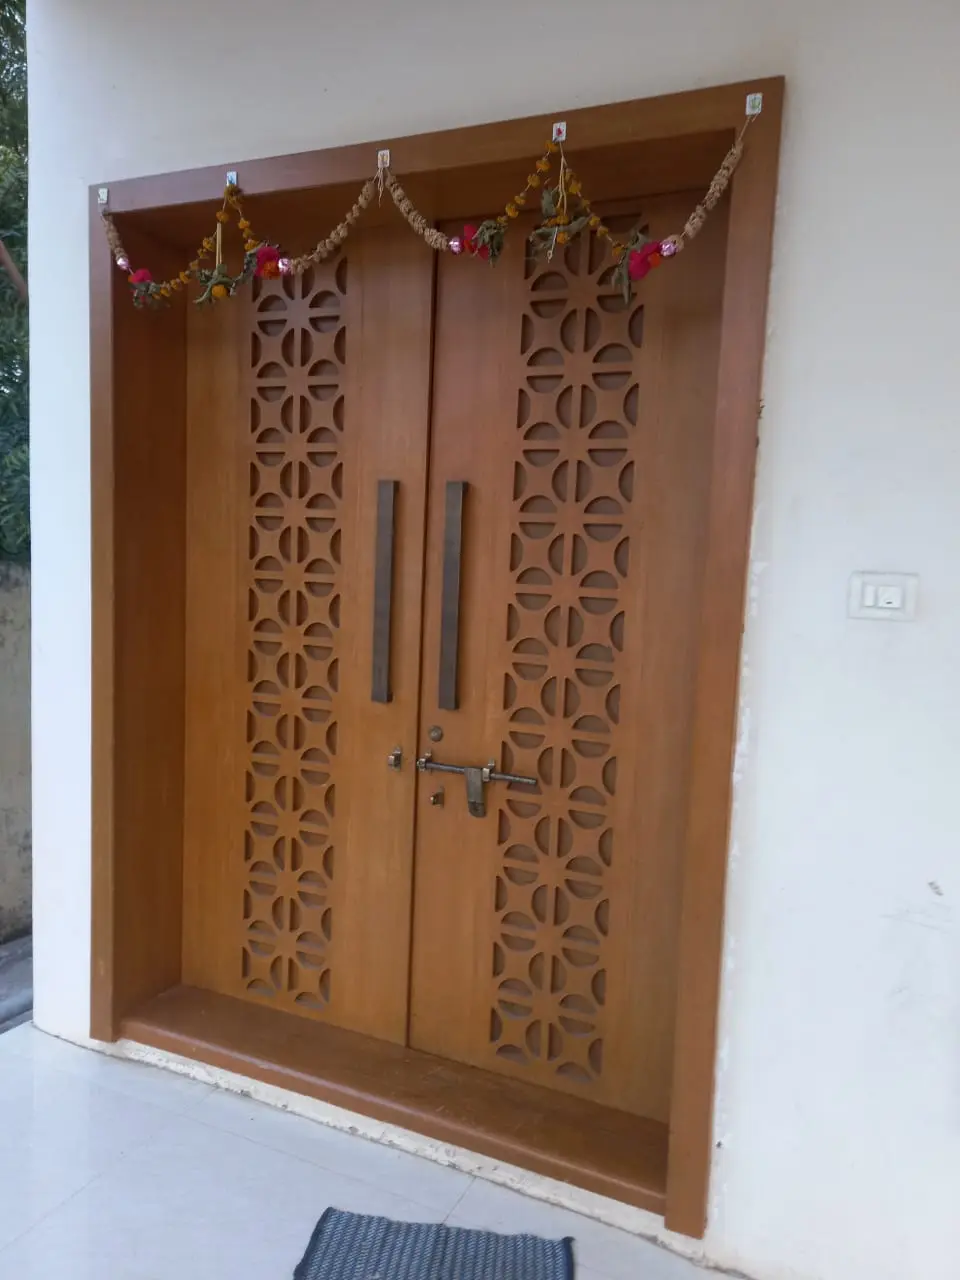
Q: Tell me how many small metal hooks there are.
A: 5